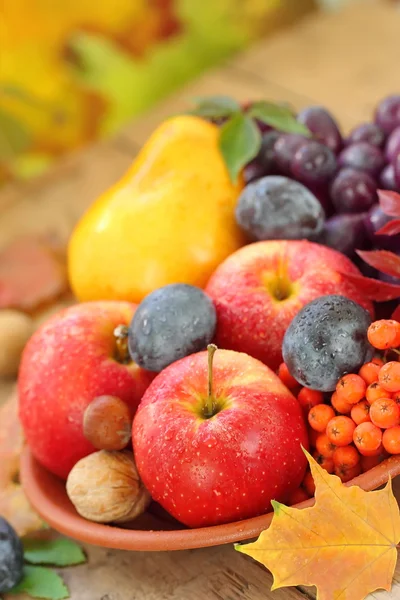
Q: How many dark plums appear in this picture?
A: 4